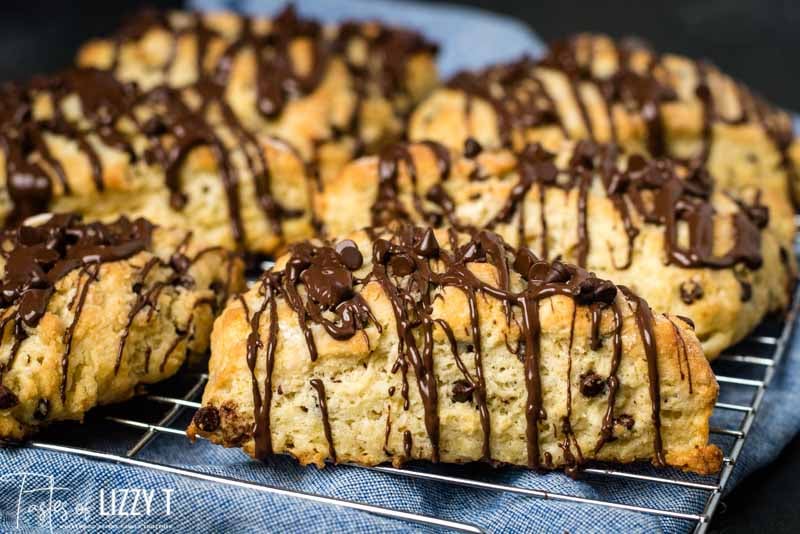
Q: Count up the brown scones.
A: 6